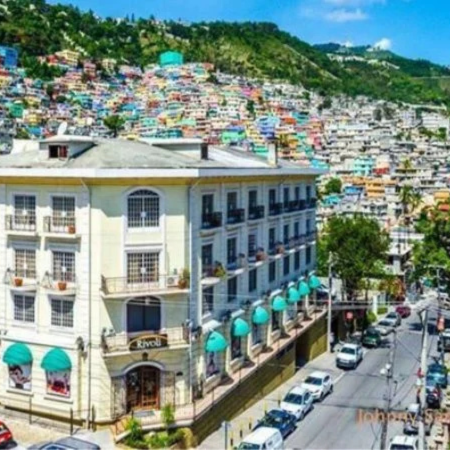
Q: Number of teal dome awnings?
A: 9